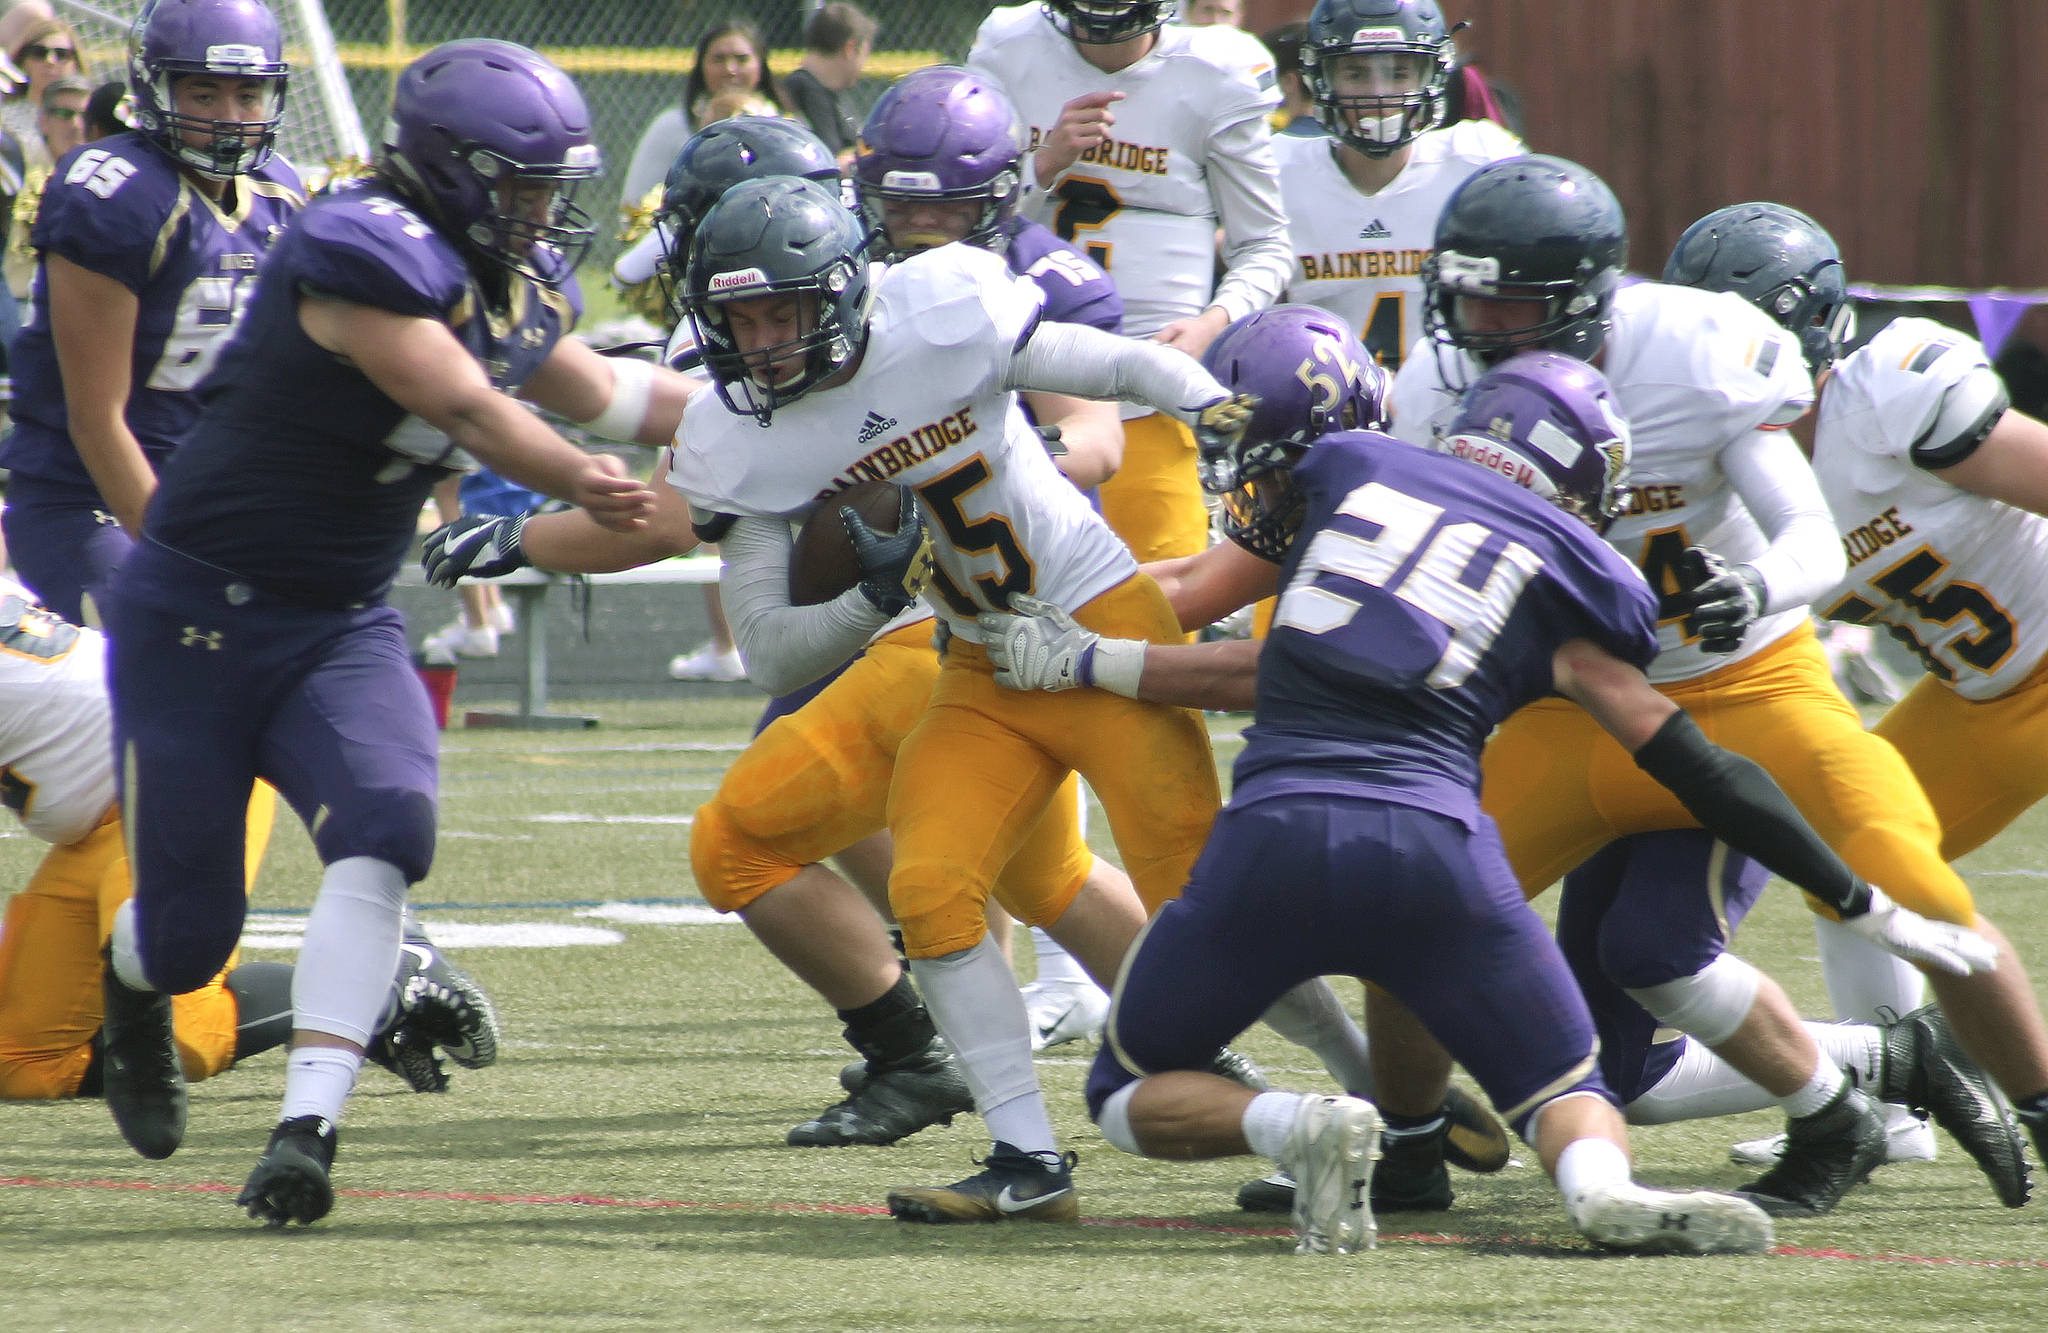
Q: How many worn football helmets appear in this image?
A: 11